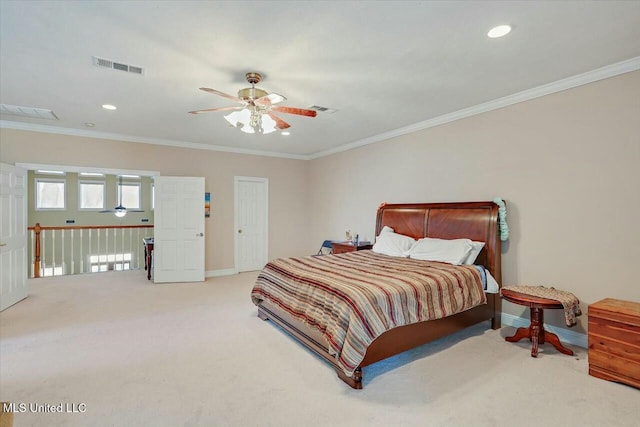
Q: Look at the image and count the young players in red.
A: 0